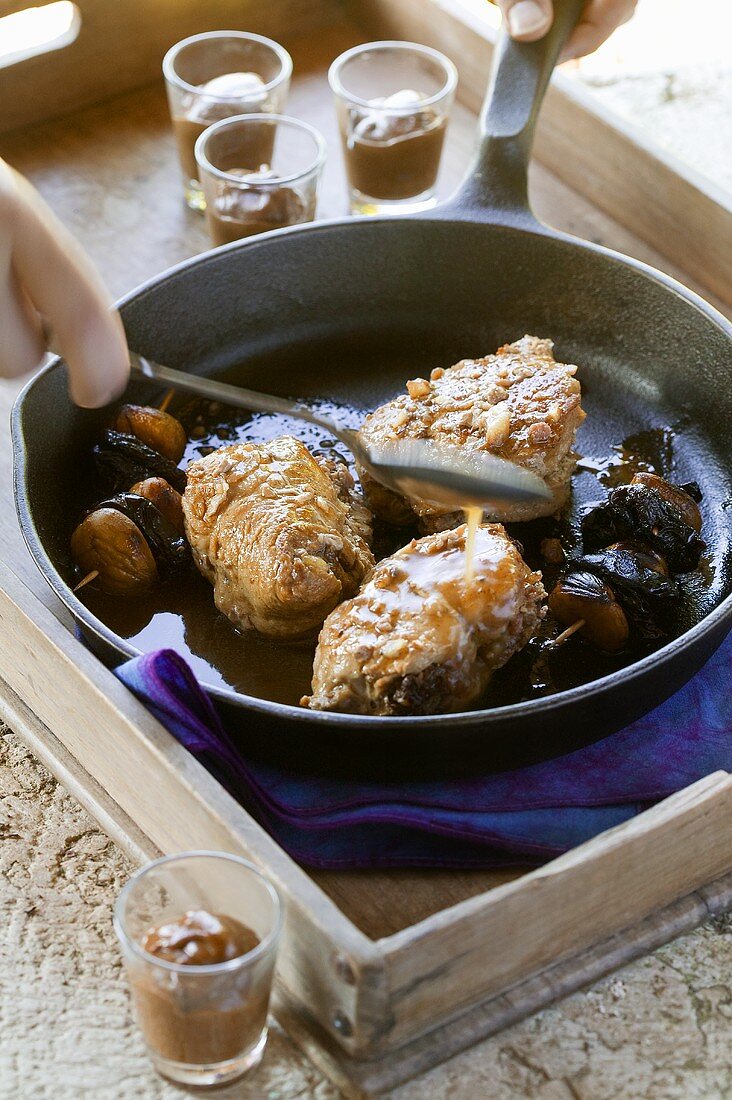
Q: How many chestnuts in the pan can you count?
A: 6